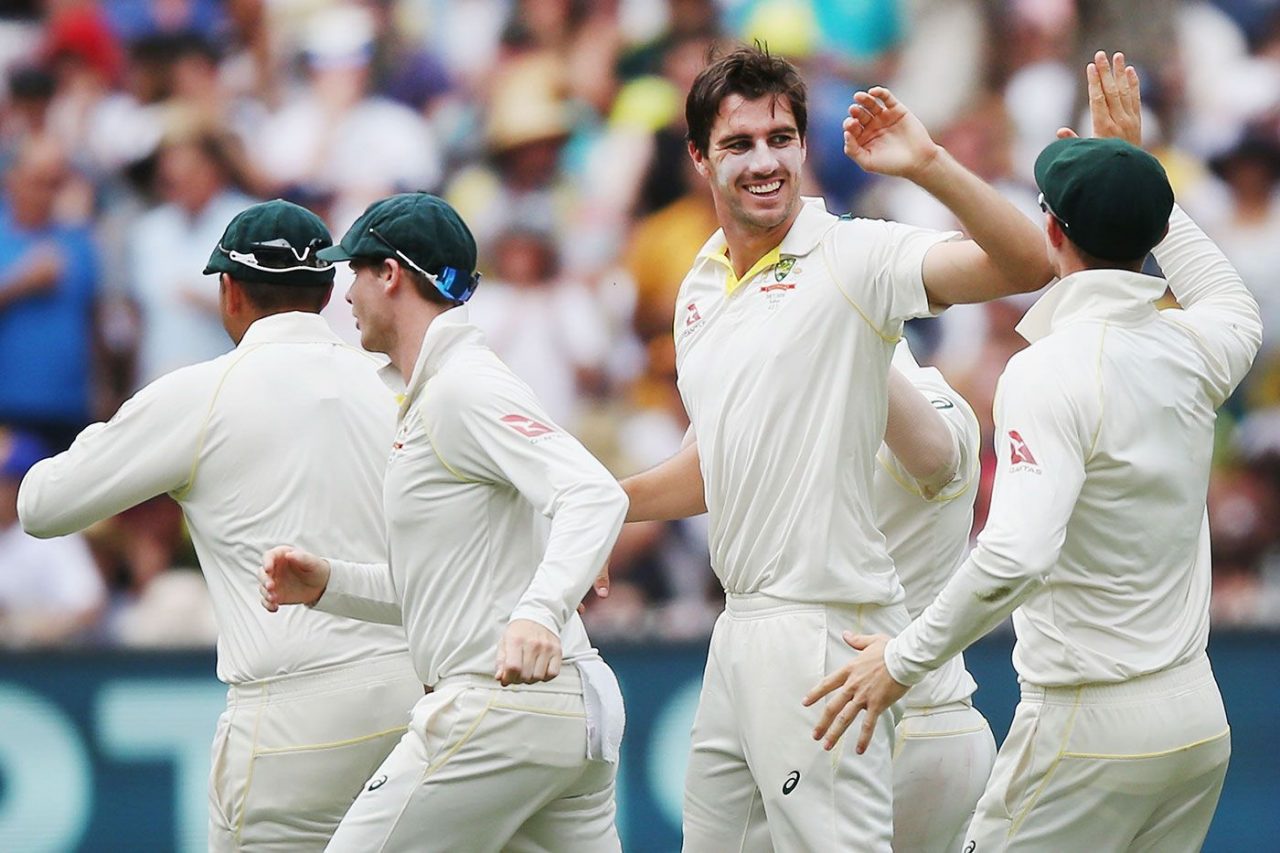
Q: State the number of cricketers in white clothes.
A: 5